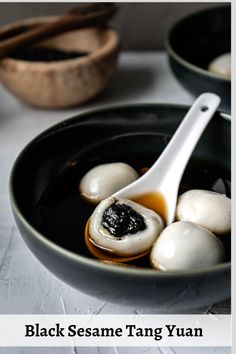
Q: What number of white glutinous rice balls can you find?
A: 5